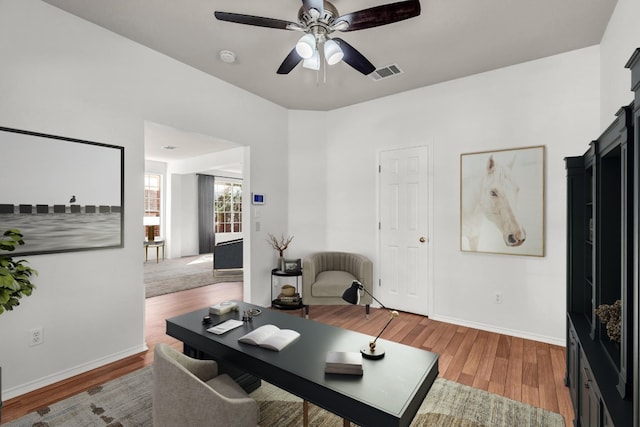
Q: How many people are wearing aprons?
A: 0